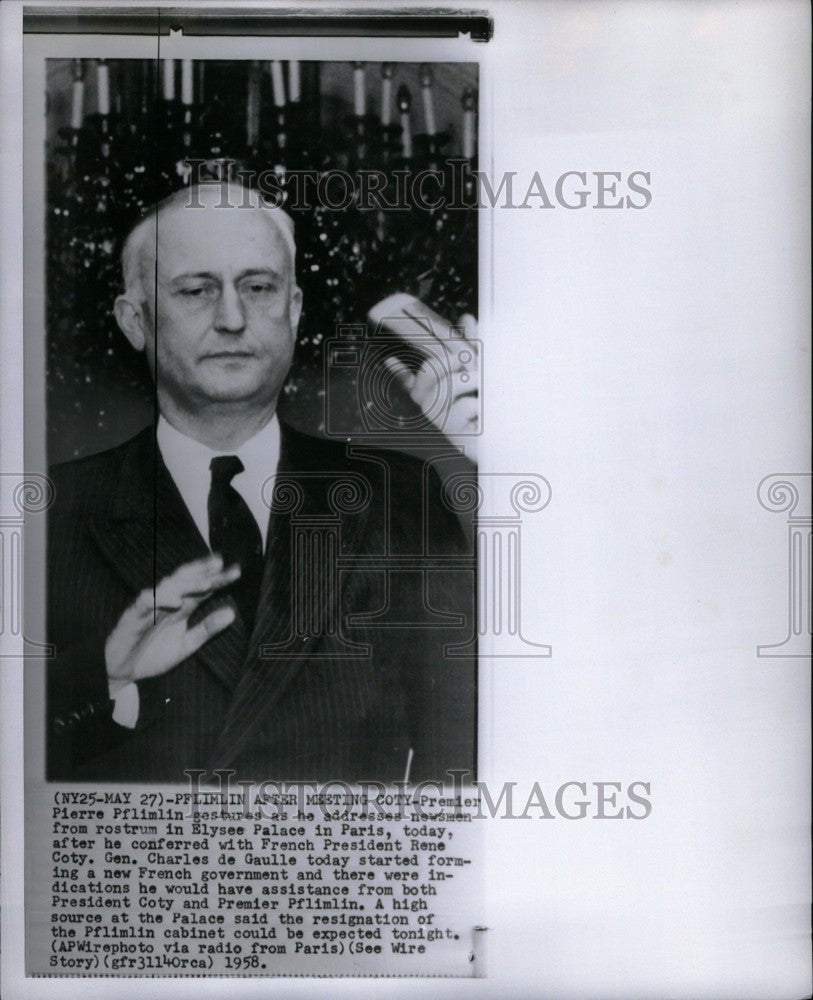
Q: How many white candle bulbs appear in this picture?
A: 11